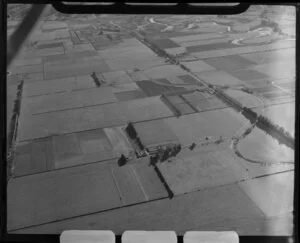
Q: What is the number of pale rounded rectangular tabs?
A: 3